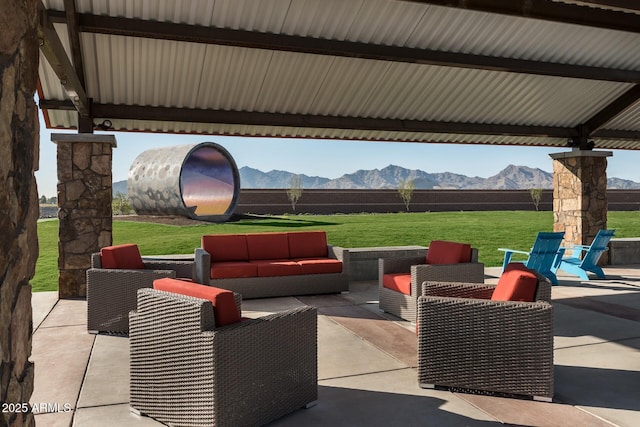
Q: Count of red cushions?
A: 11